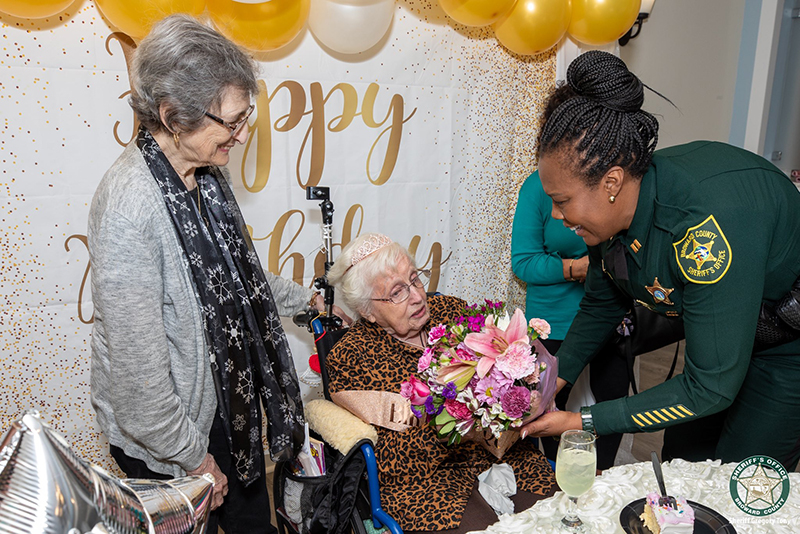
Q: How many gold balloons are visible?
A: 6